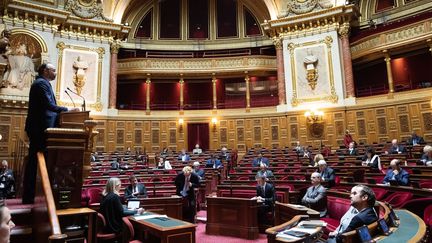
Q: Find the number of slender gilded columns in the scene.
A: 5